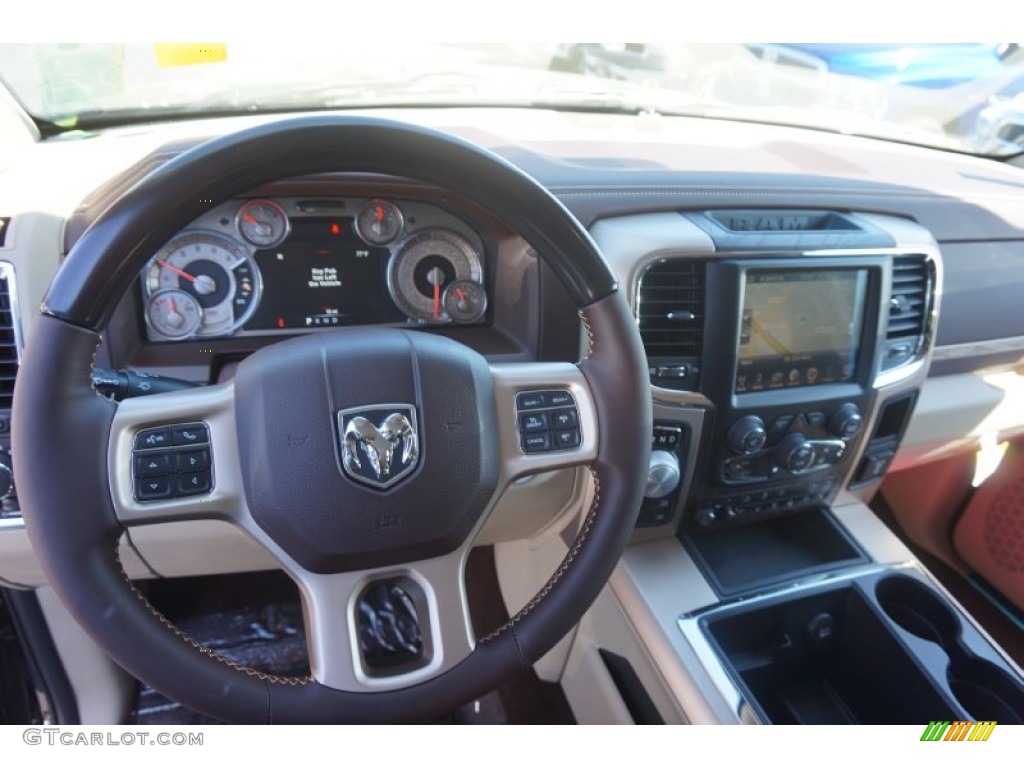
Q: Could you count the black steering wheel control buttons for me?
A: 12